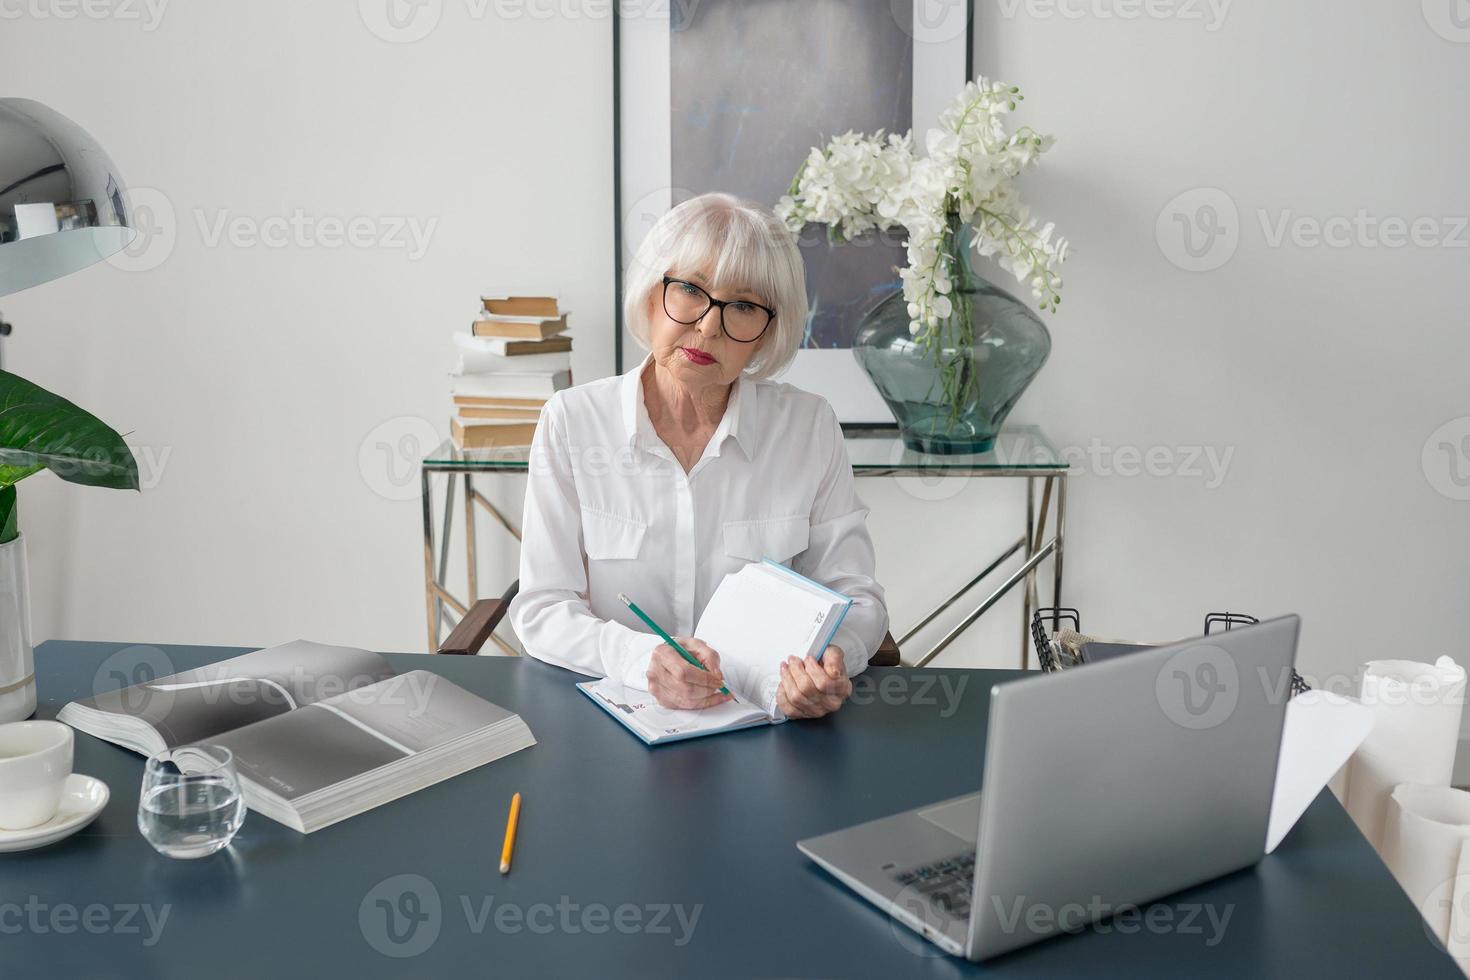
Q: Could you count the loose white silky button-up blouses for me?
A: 1